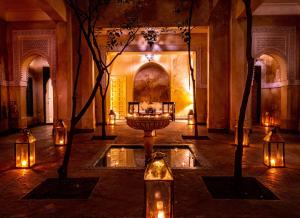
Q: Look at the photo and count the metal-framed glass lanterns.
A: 8